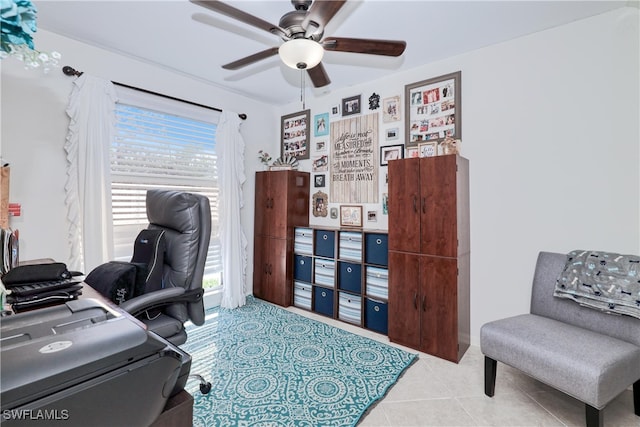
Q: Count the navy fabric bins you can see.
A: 6